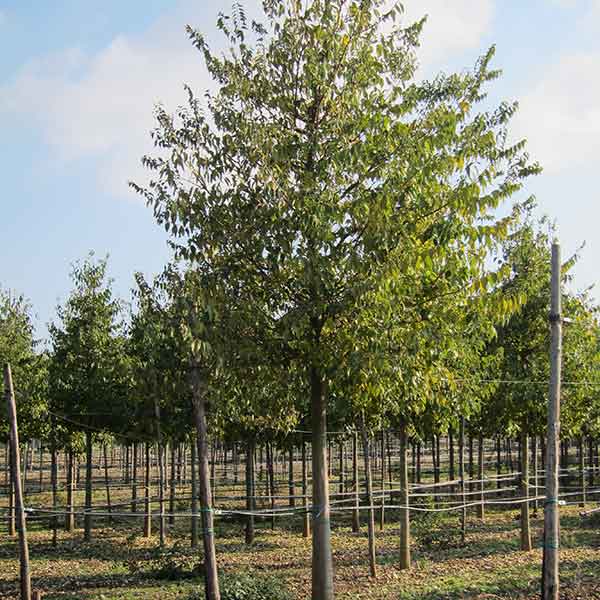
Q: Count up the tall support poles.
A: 3